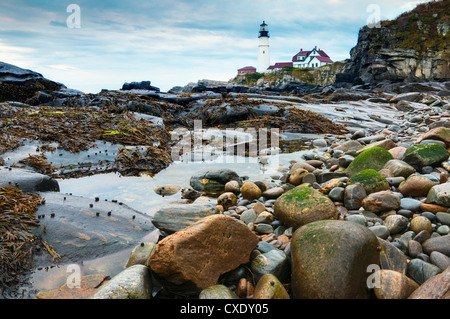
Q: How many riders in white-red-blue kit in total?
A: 0